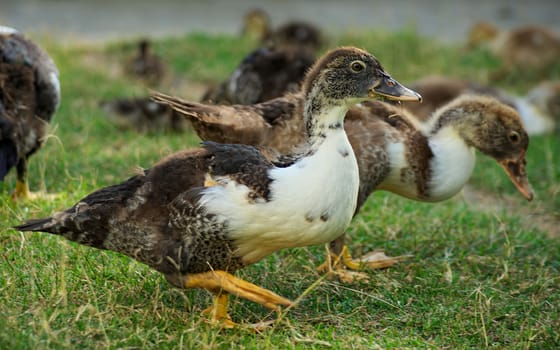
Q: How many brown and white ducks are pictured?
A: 2